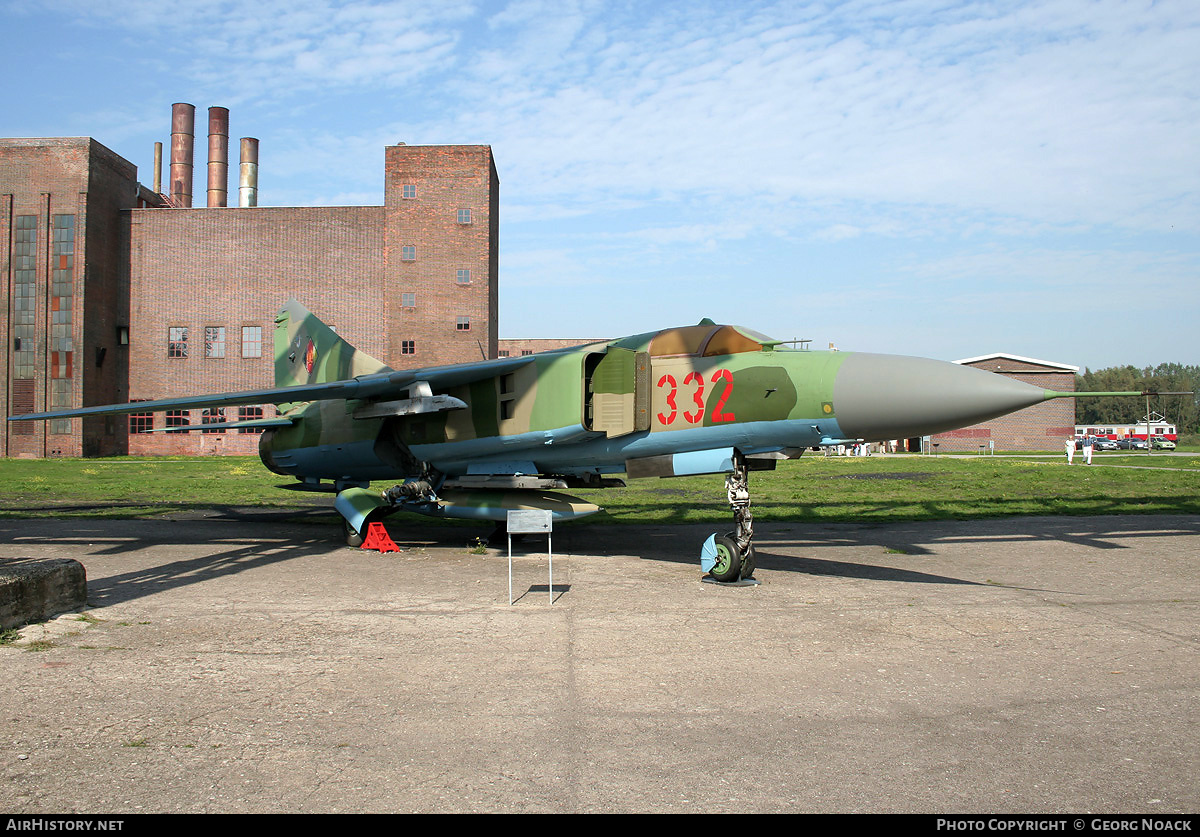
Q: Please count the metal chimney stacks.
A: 4